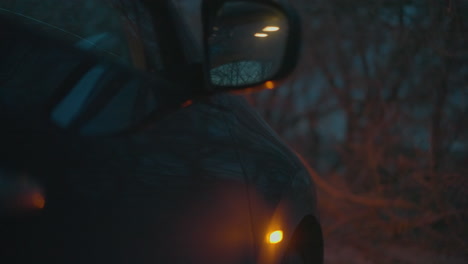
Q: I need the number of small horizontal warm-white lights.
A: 2